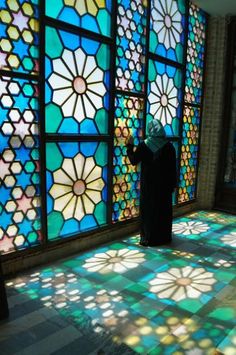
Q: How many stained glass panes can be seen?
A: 12